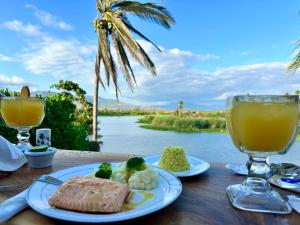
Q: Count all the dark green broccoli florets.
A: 2